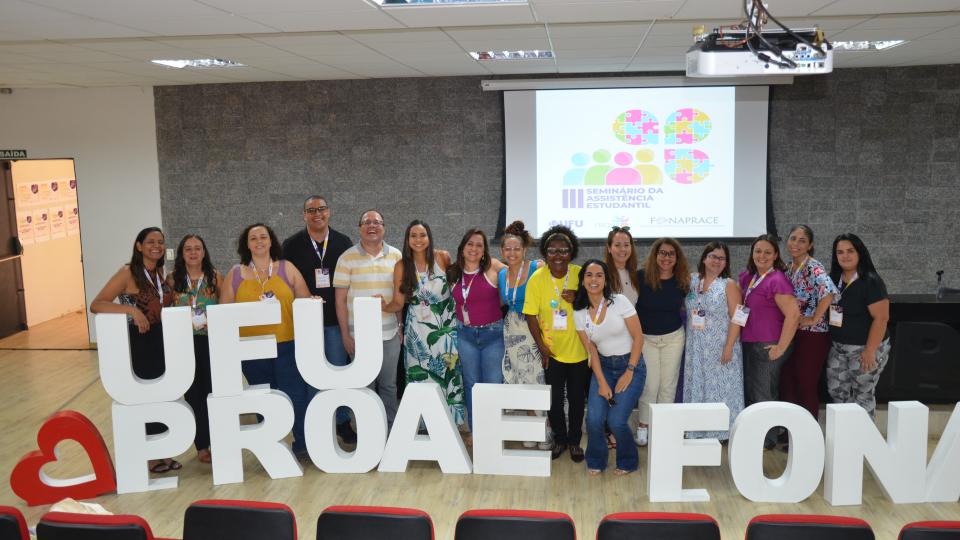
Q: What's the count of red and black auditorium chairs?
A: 8